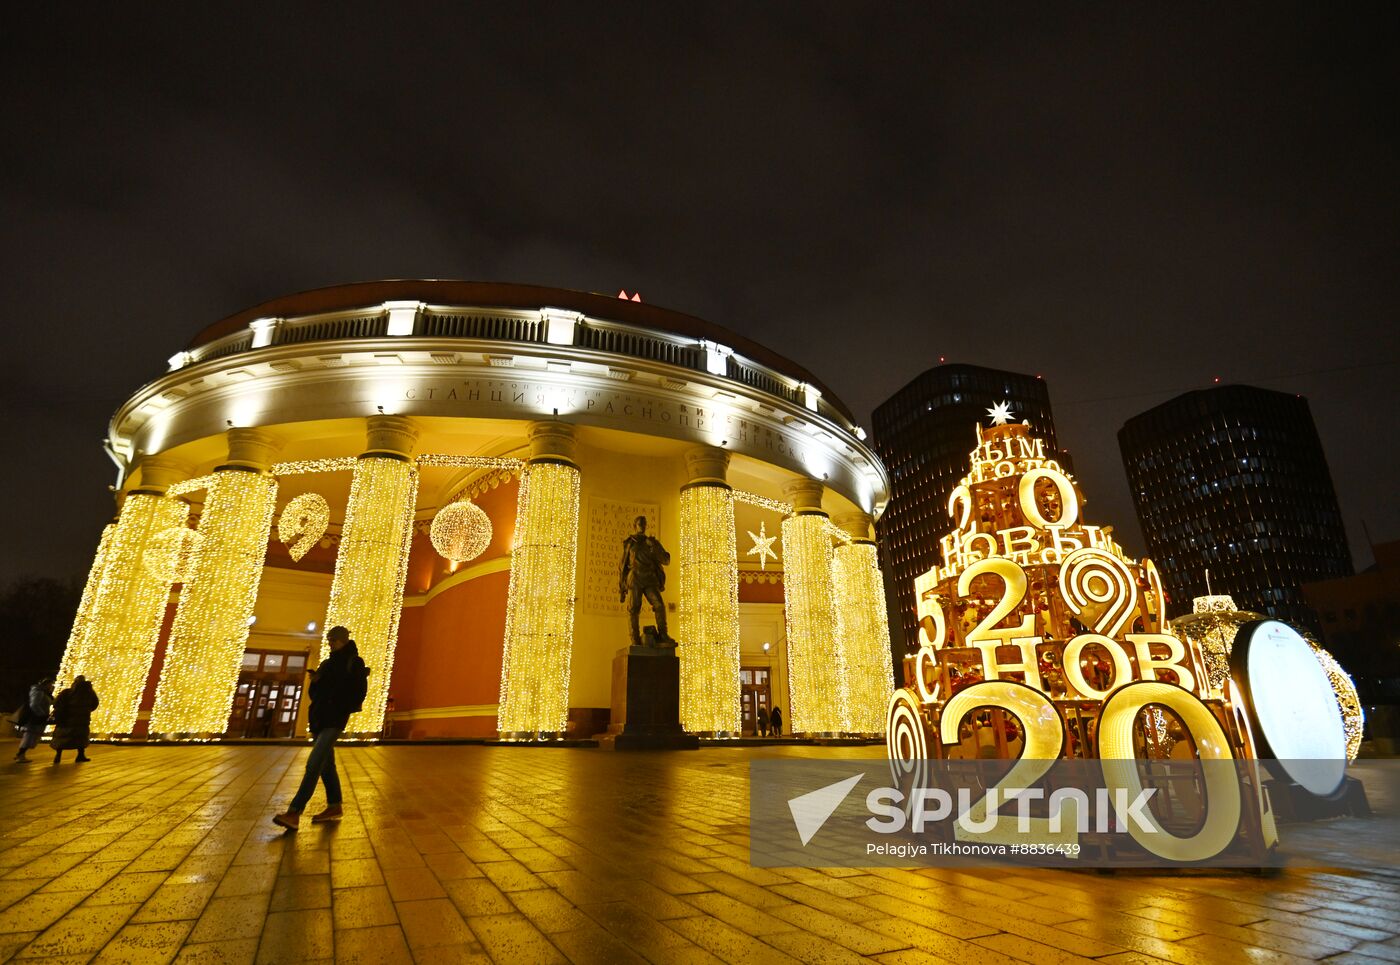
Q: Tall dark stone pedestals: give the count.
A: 1